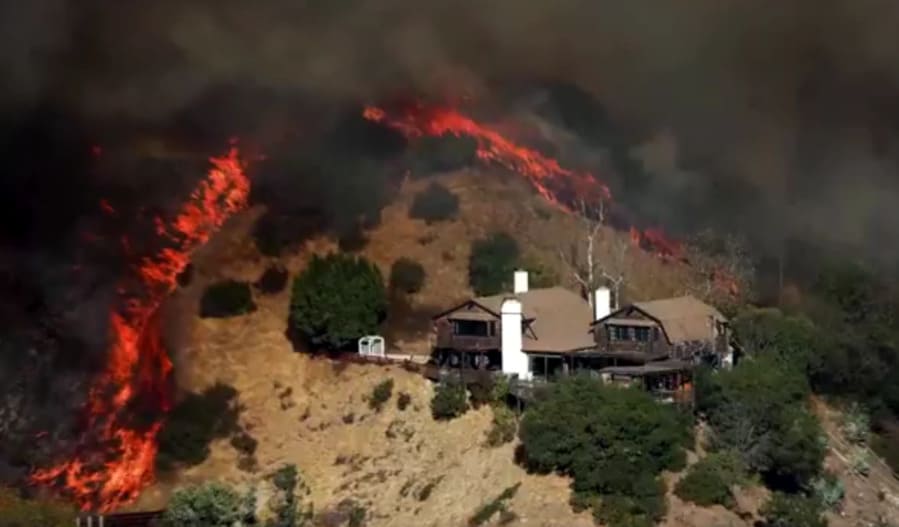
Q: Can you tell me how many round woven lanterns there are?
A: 0